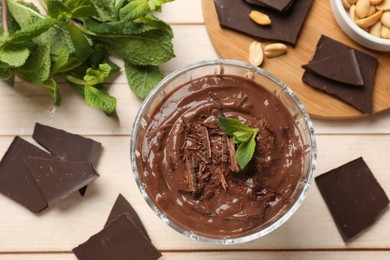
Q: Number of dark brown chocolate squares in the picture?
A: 10